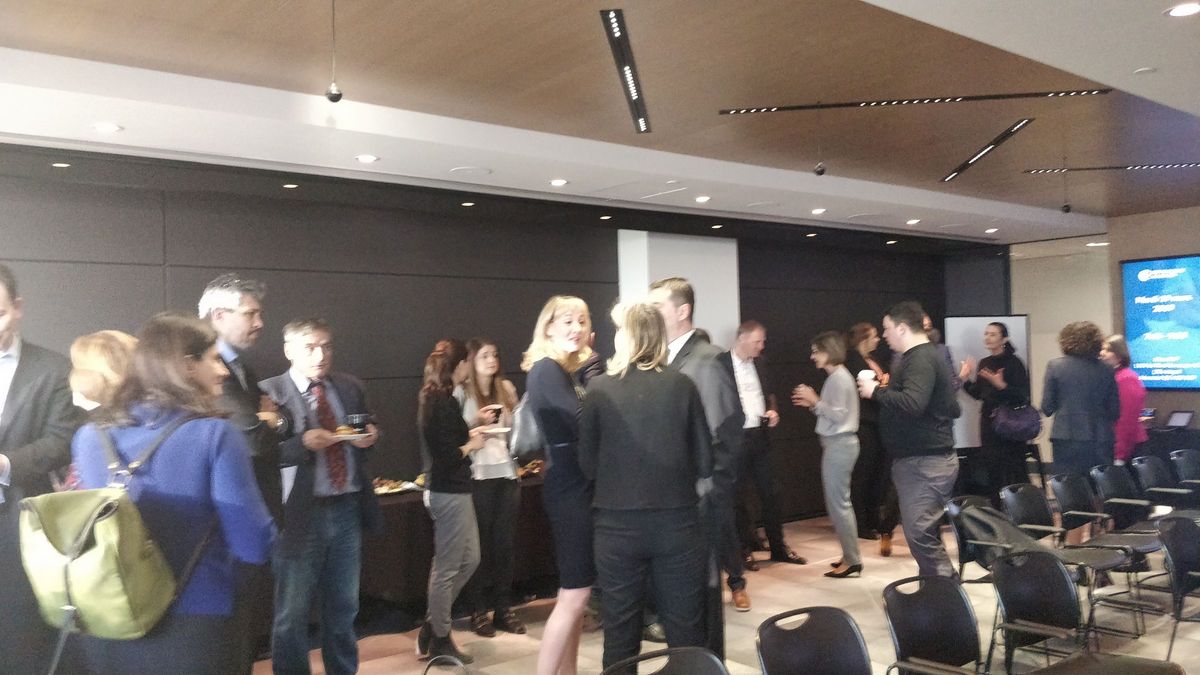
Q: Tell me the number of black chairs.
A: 11